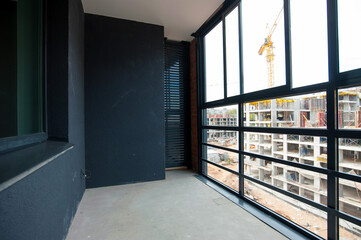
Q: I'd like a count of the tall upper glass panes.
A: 5